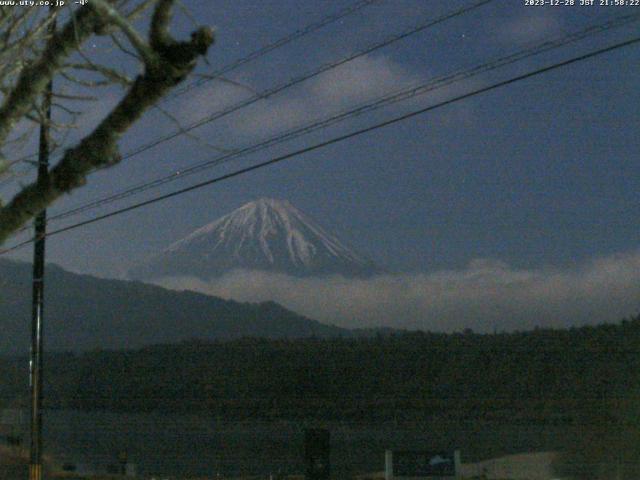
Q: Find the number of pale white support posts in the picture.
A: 2